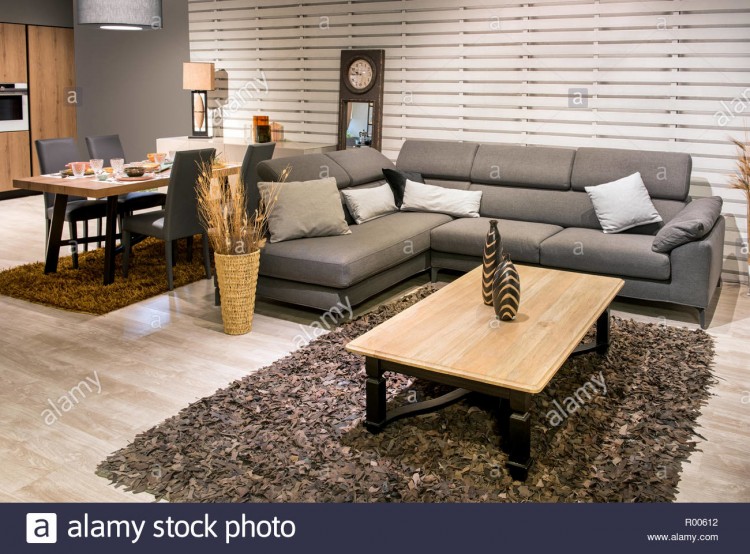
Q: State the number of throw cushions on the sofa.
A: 5